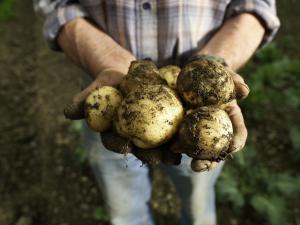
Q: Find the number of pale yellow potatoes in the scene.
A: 6